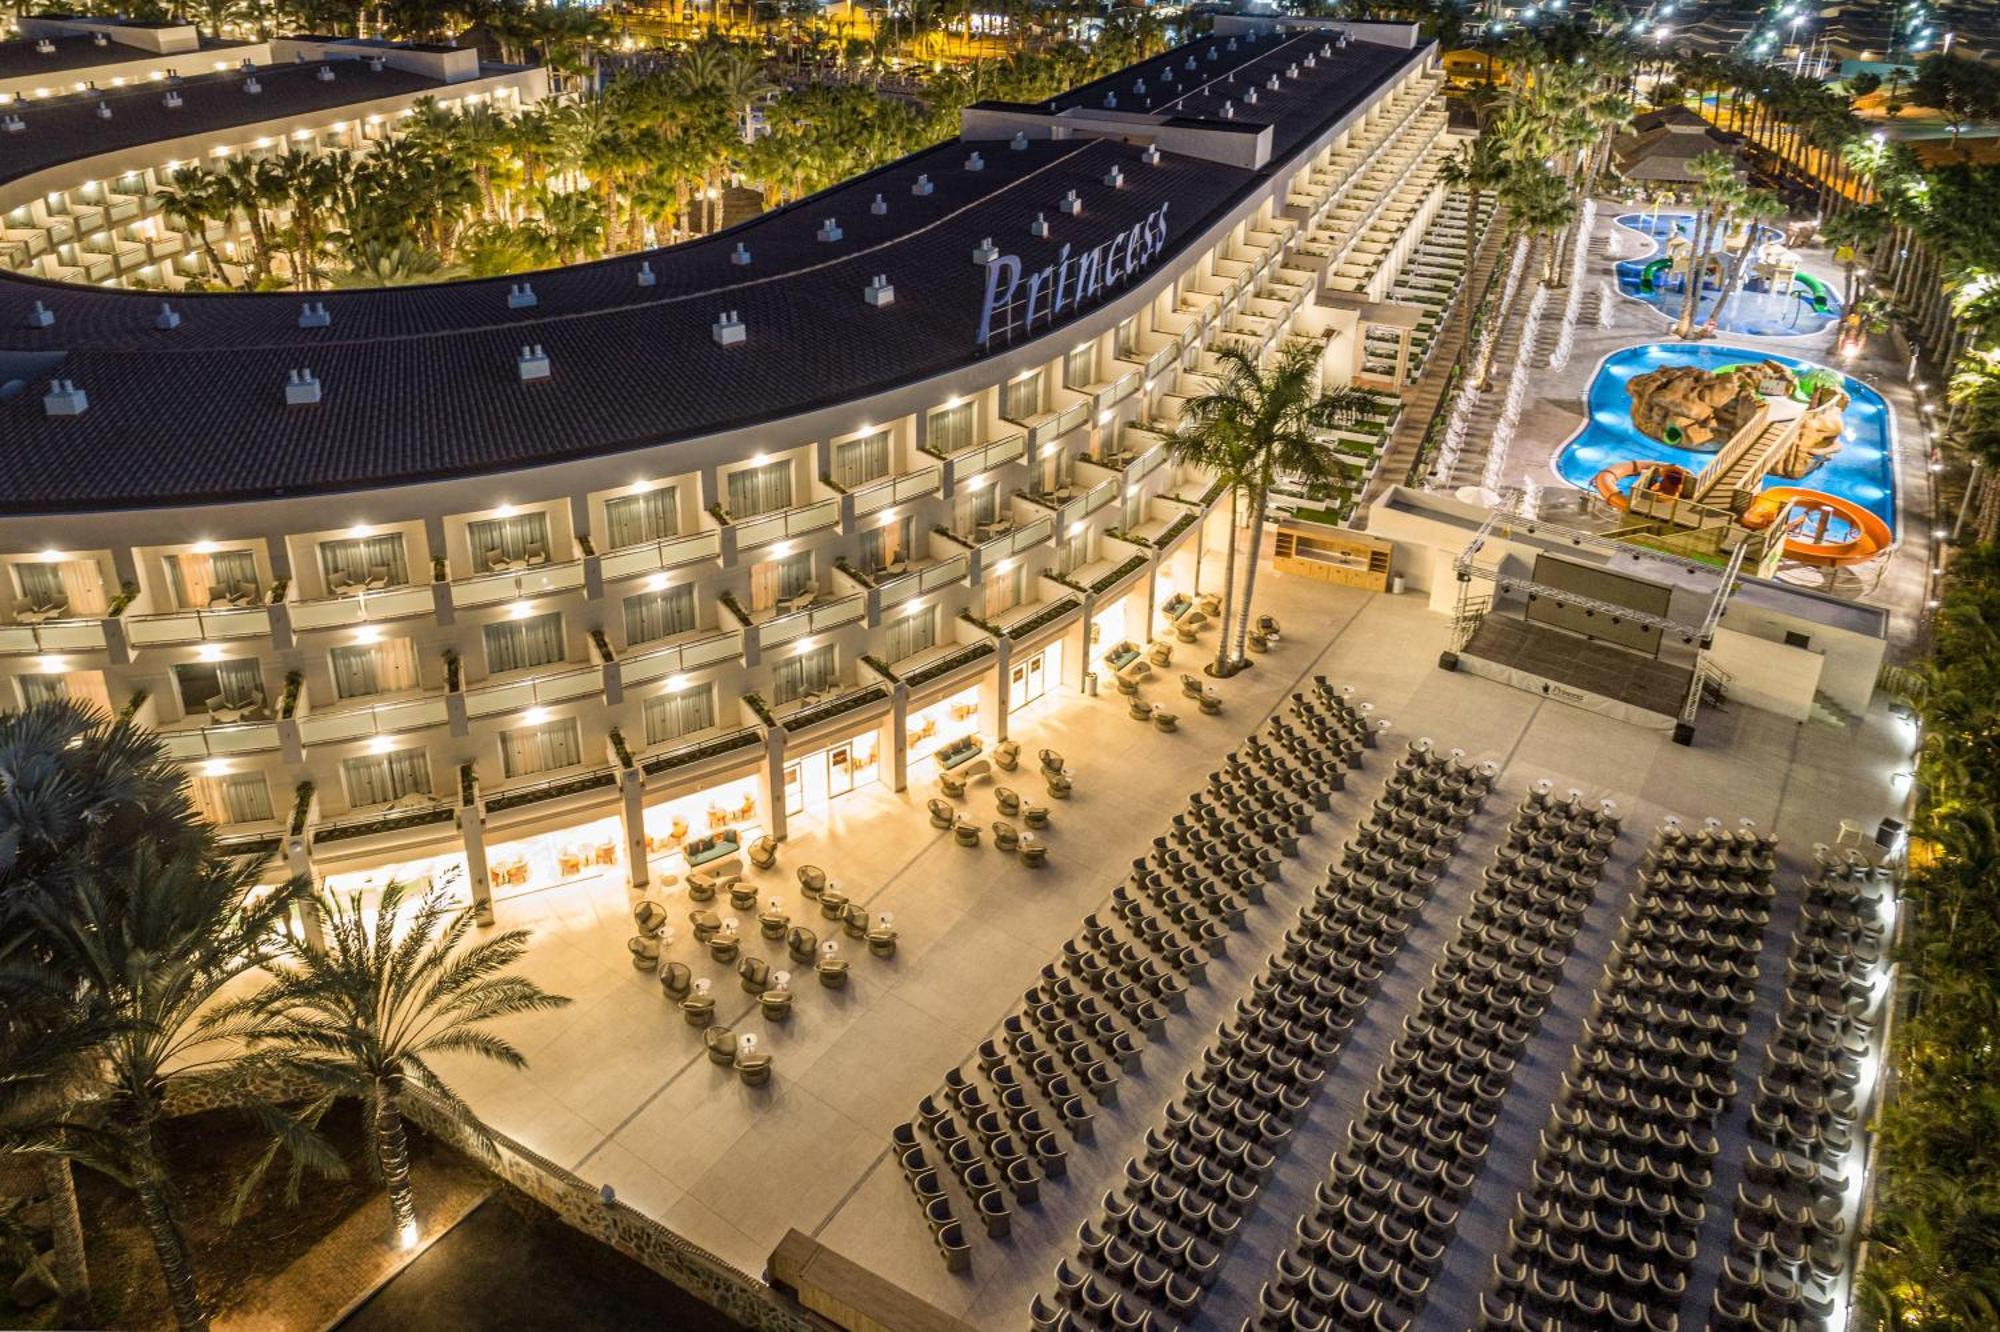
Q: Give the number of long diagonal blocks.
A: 5